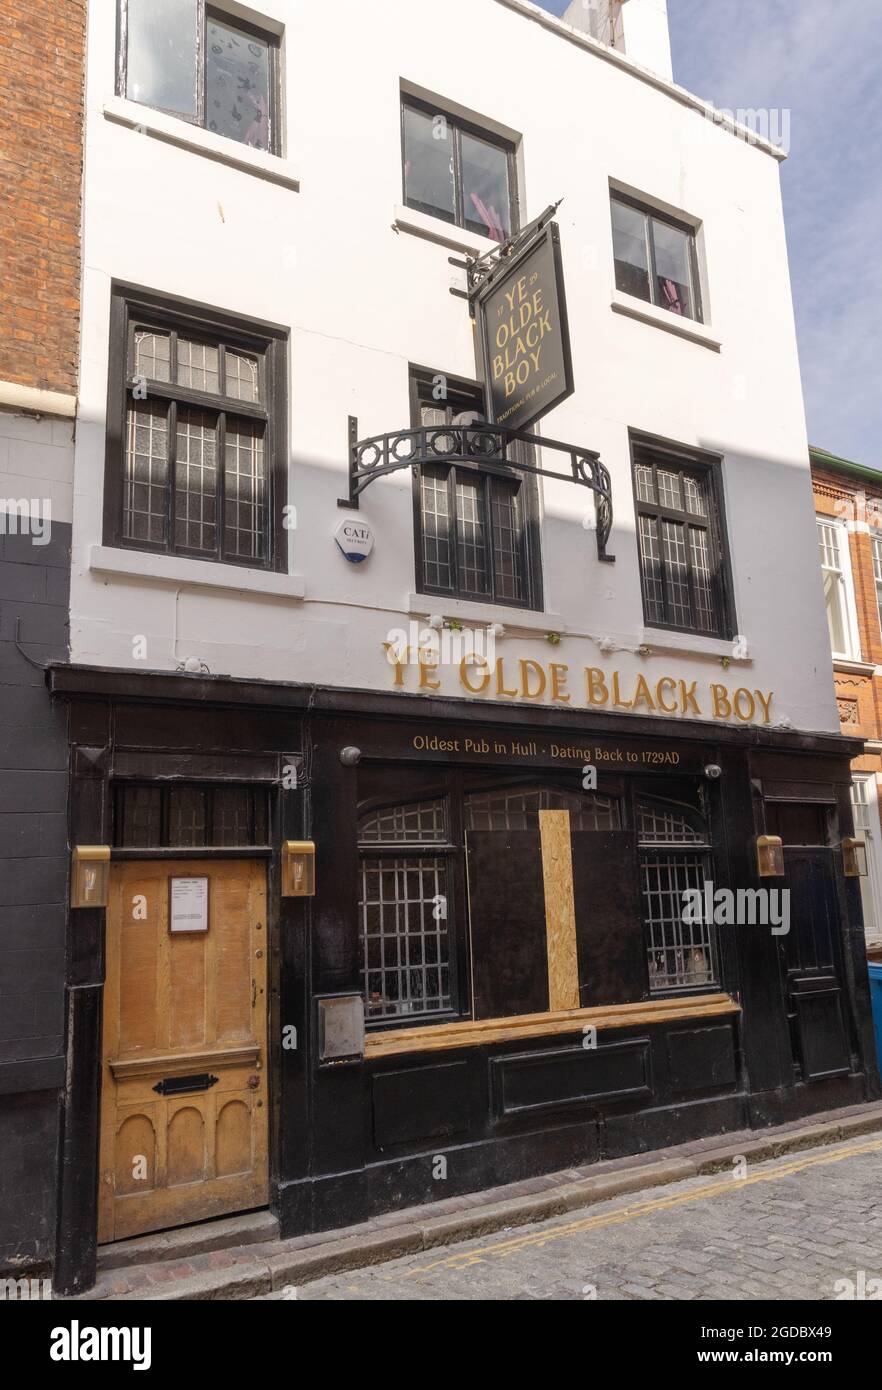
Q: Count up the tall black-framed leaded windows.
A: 3